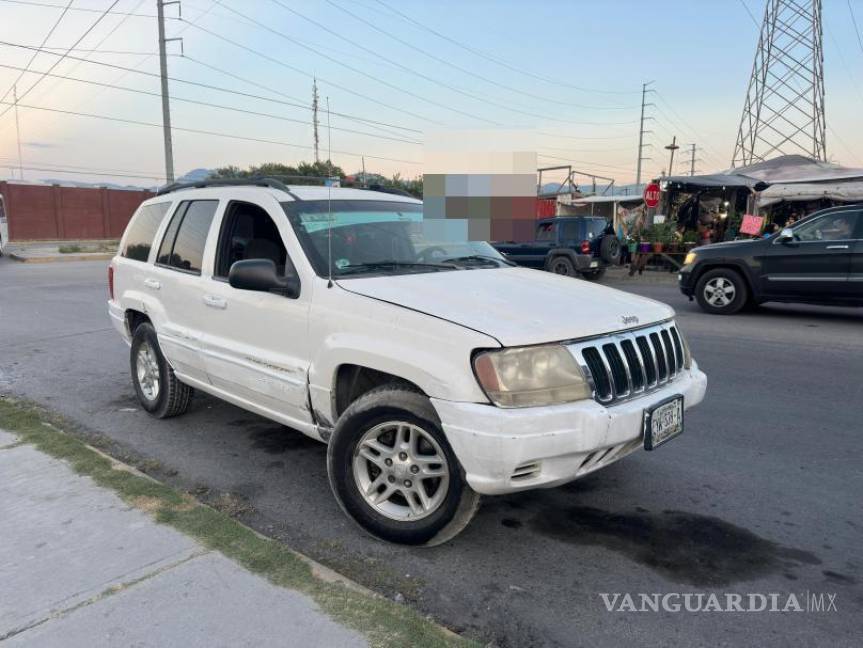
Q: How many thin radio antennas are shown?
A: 1